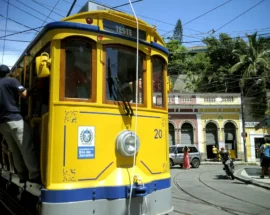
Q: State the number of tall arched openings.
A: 4